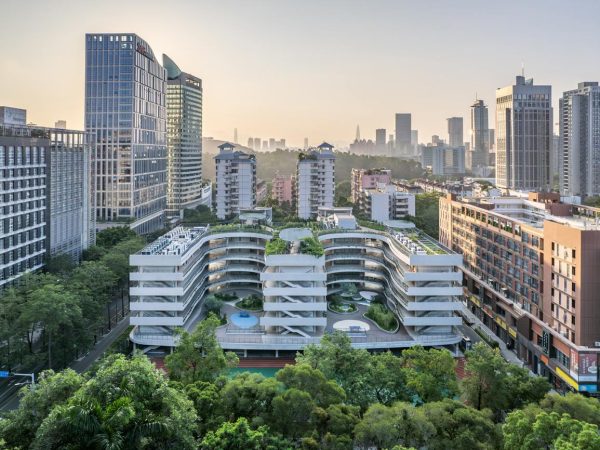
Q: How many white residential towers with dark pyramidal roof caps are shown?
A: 2